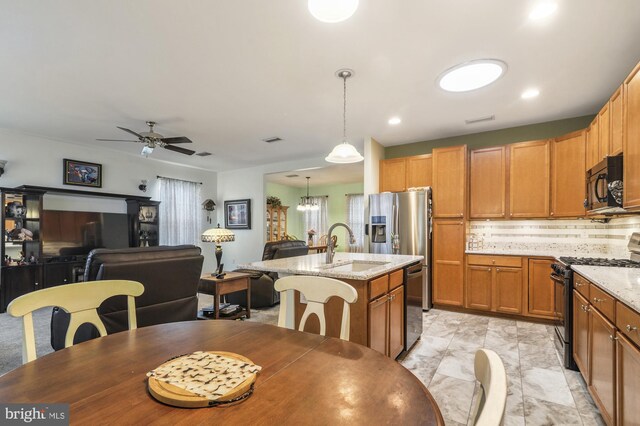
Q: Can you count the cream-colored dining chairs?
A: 3